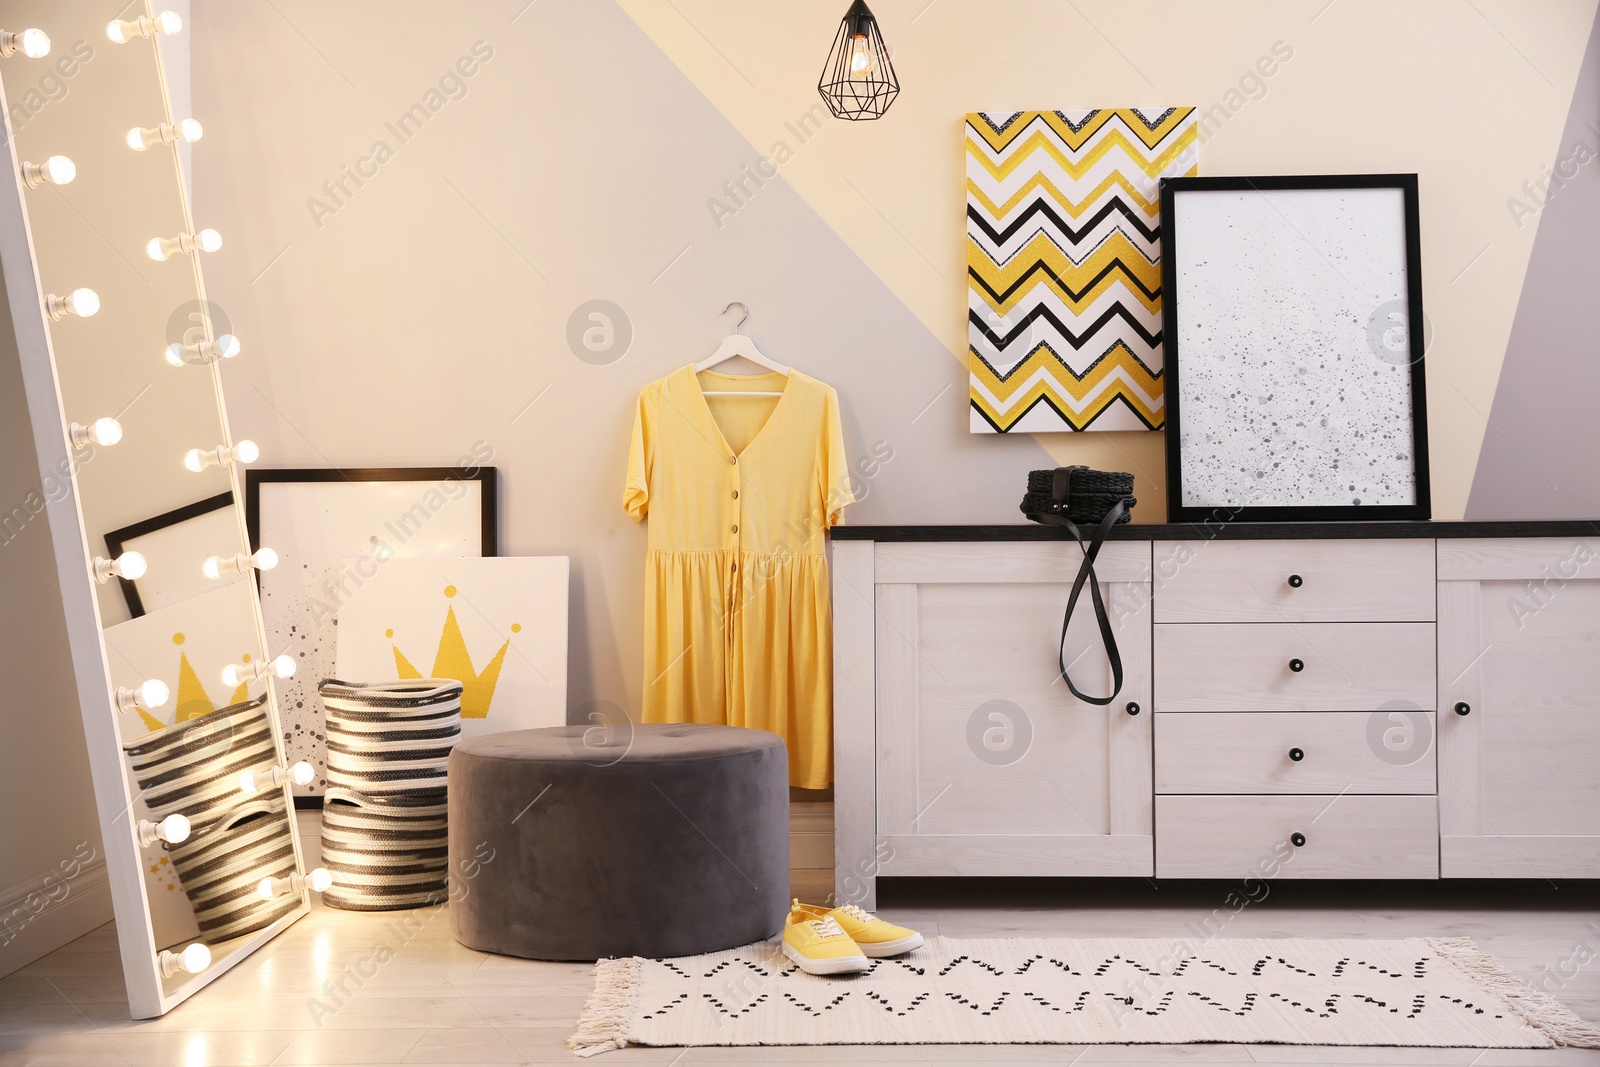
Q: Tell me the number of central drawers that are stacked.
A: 4